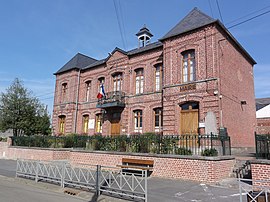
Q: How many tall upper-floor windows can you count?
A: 7